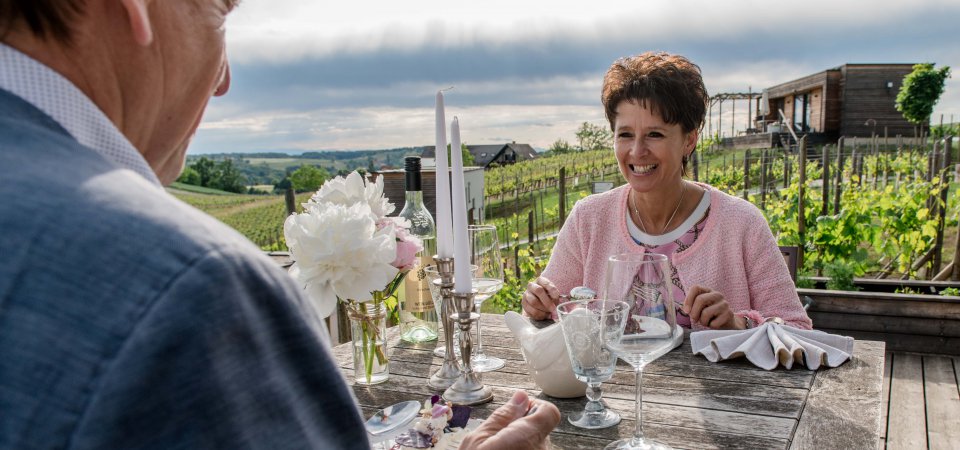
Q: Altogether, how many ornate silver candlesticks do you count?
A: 2